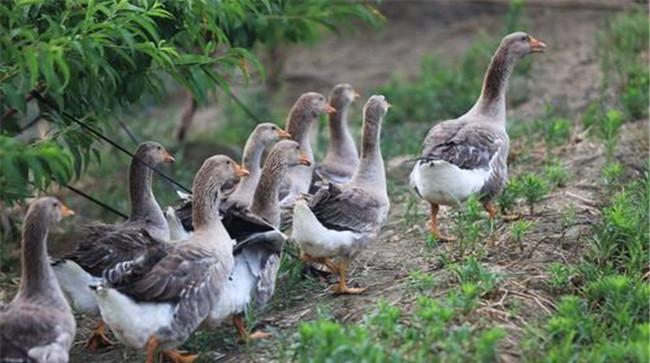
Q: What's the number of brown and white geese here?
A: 9